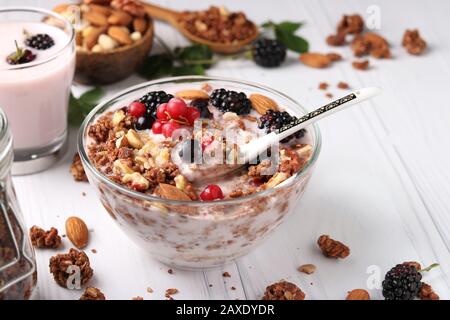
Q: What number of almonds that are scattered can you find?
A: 3